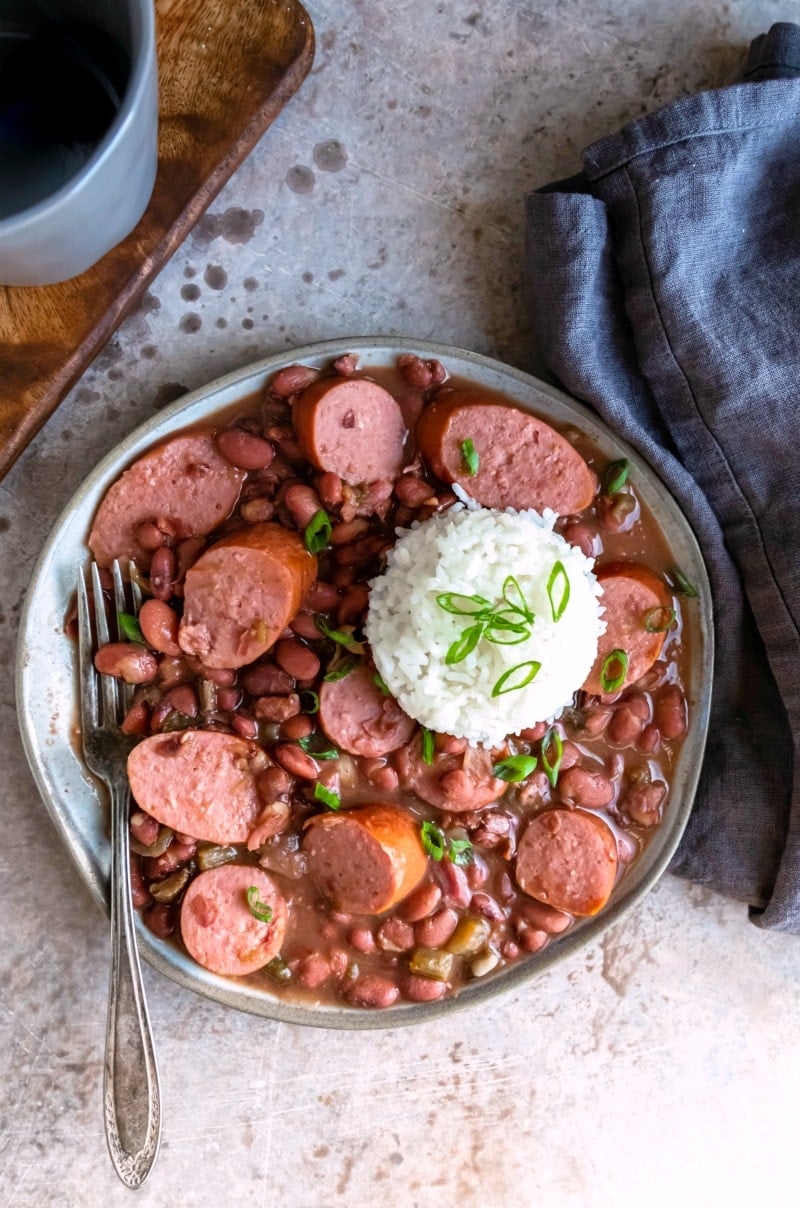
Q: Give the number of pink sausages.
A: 11